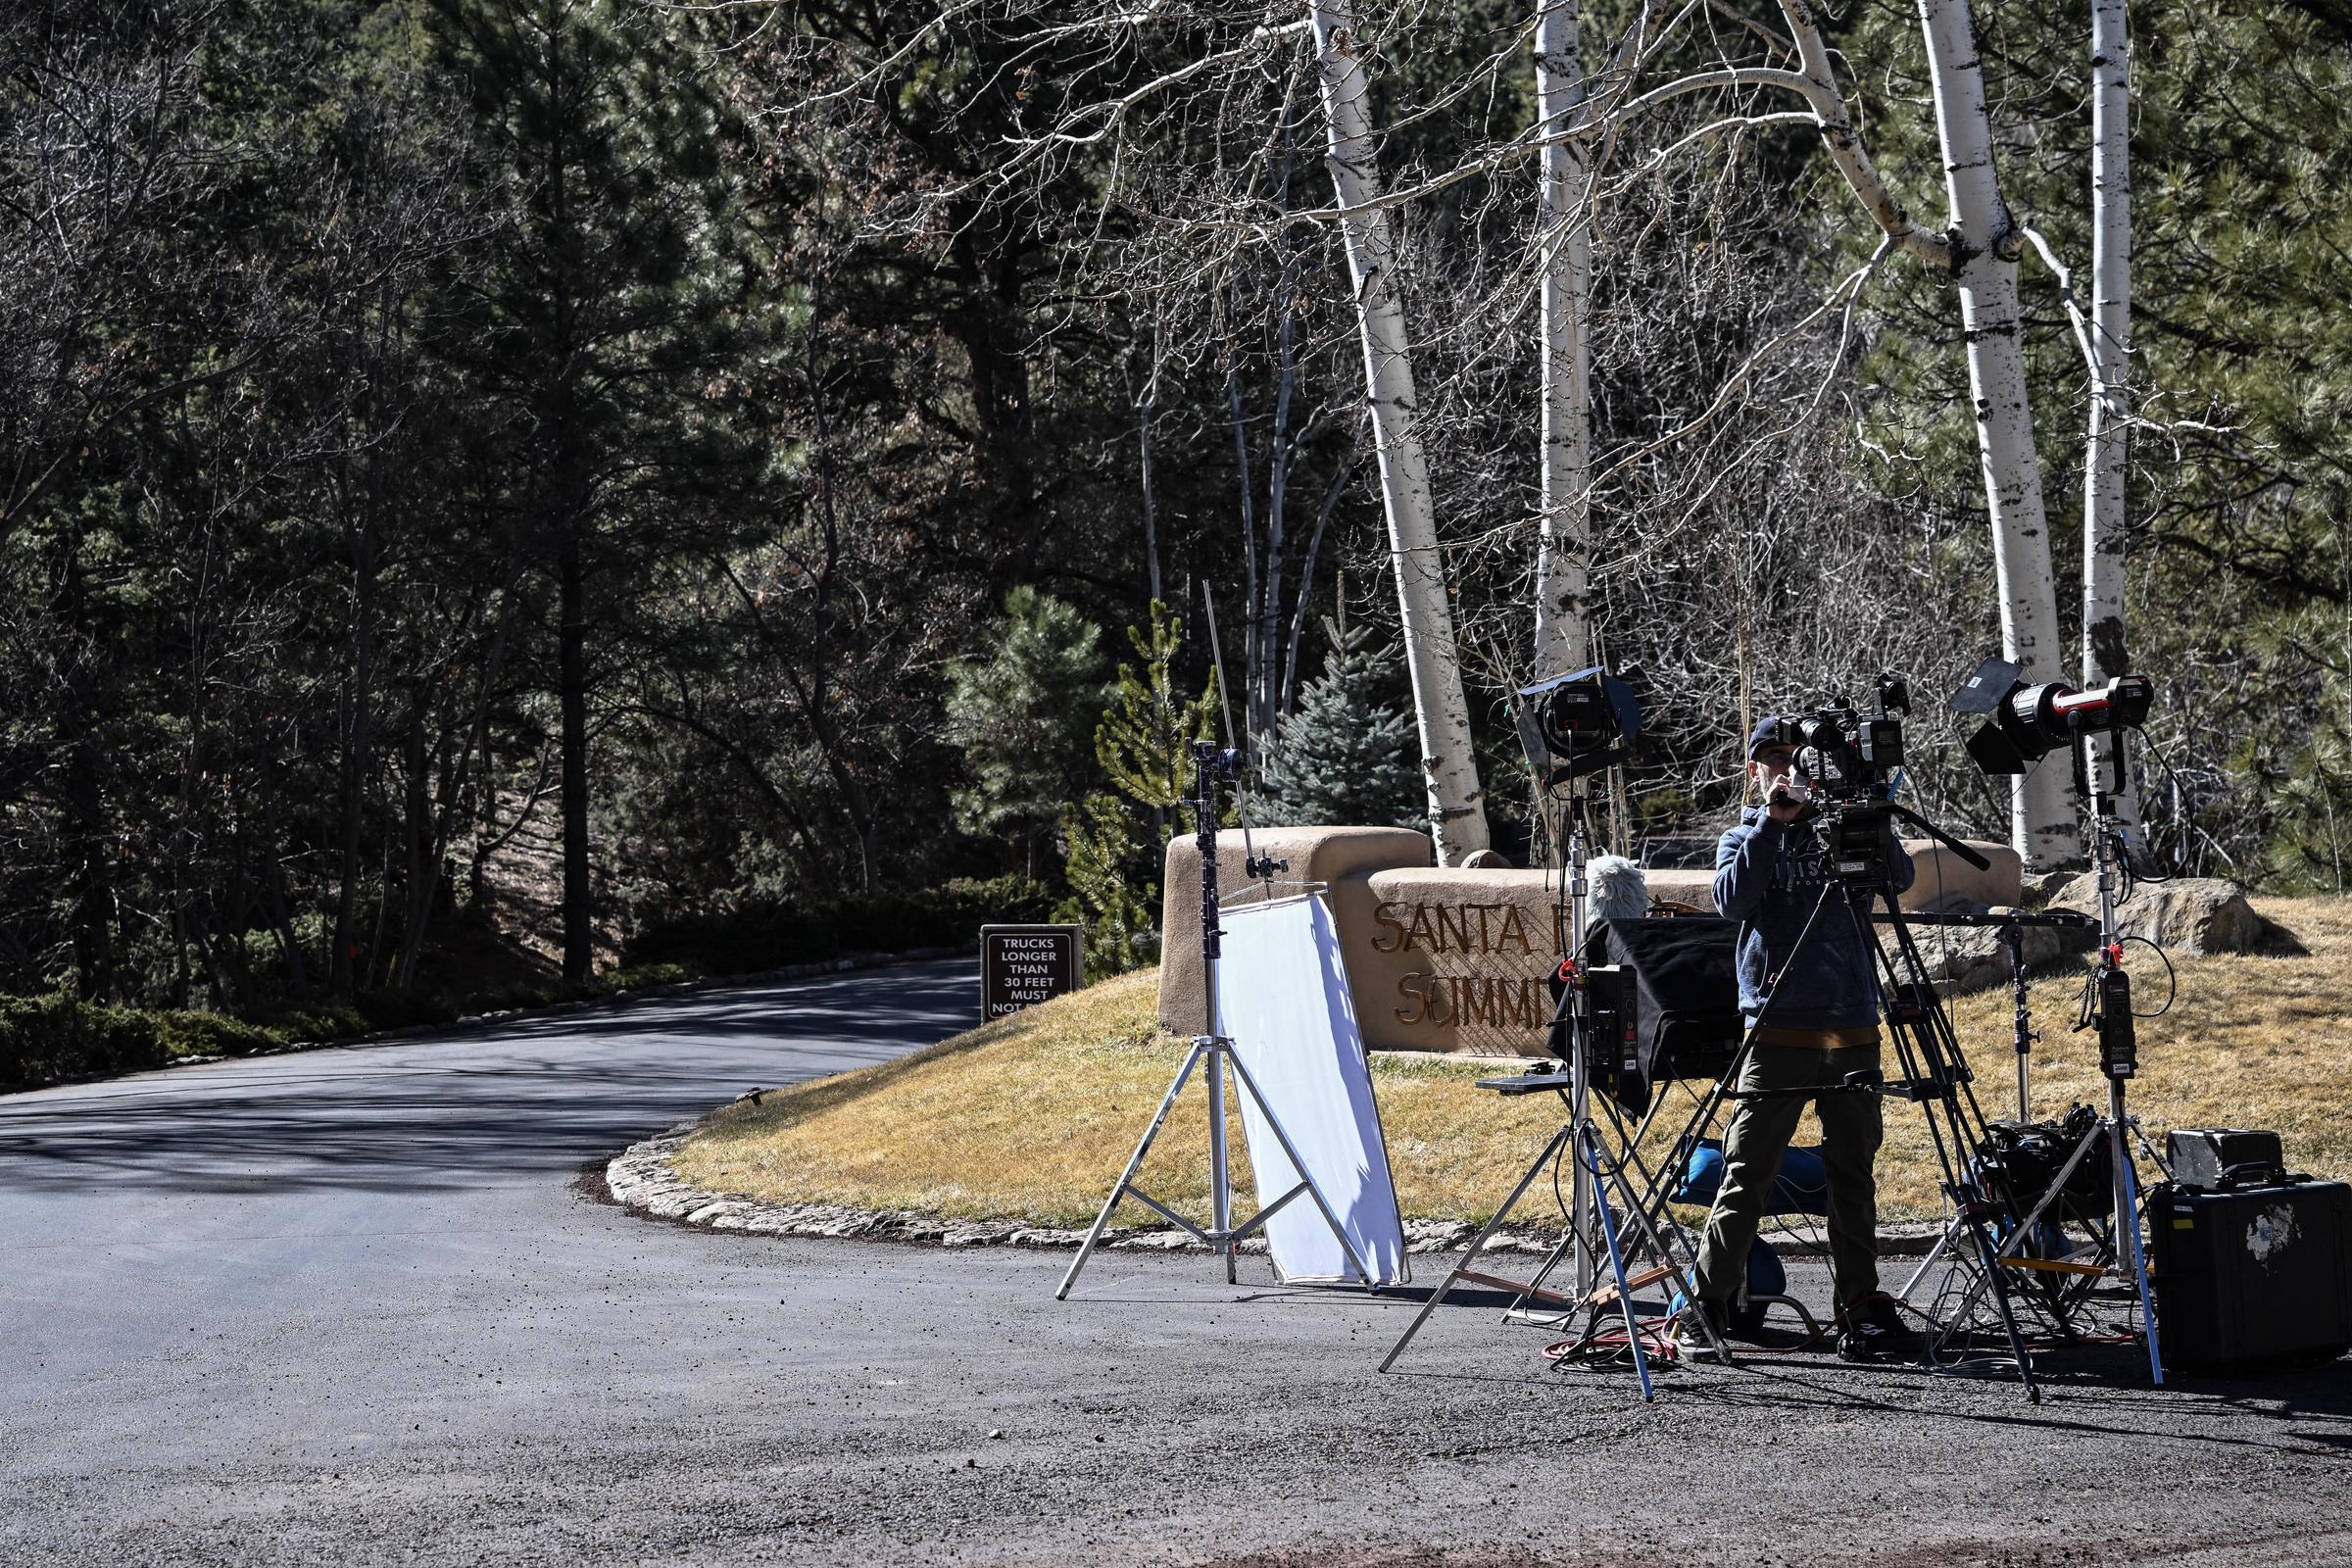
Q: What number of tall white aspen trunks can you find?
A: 4